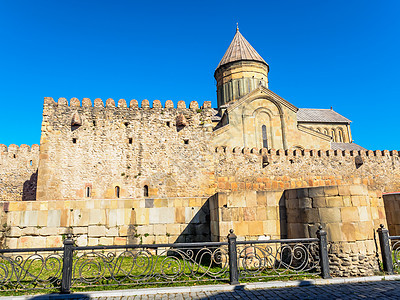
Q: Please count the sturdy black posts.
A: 4